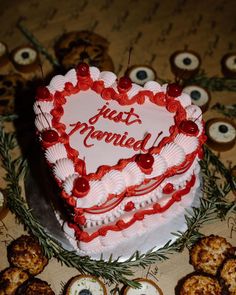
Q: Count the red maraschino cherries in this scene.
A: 8